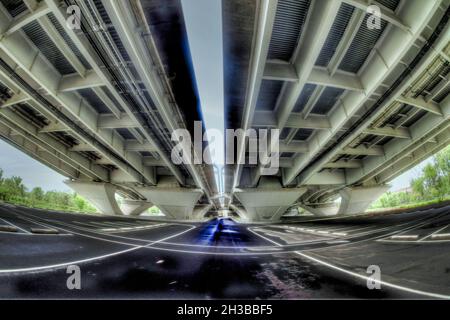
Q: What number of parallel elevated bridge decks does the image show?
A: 2